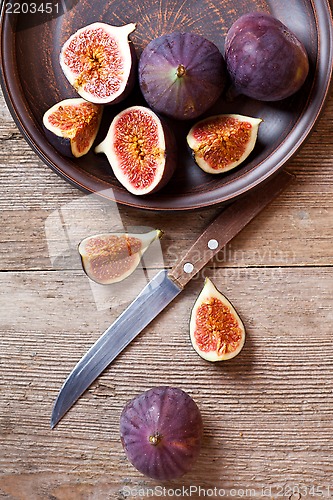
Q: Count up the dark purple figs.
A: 3